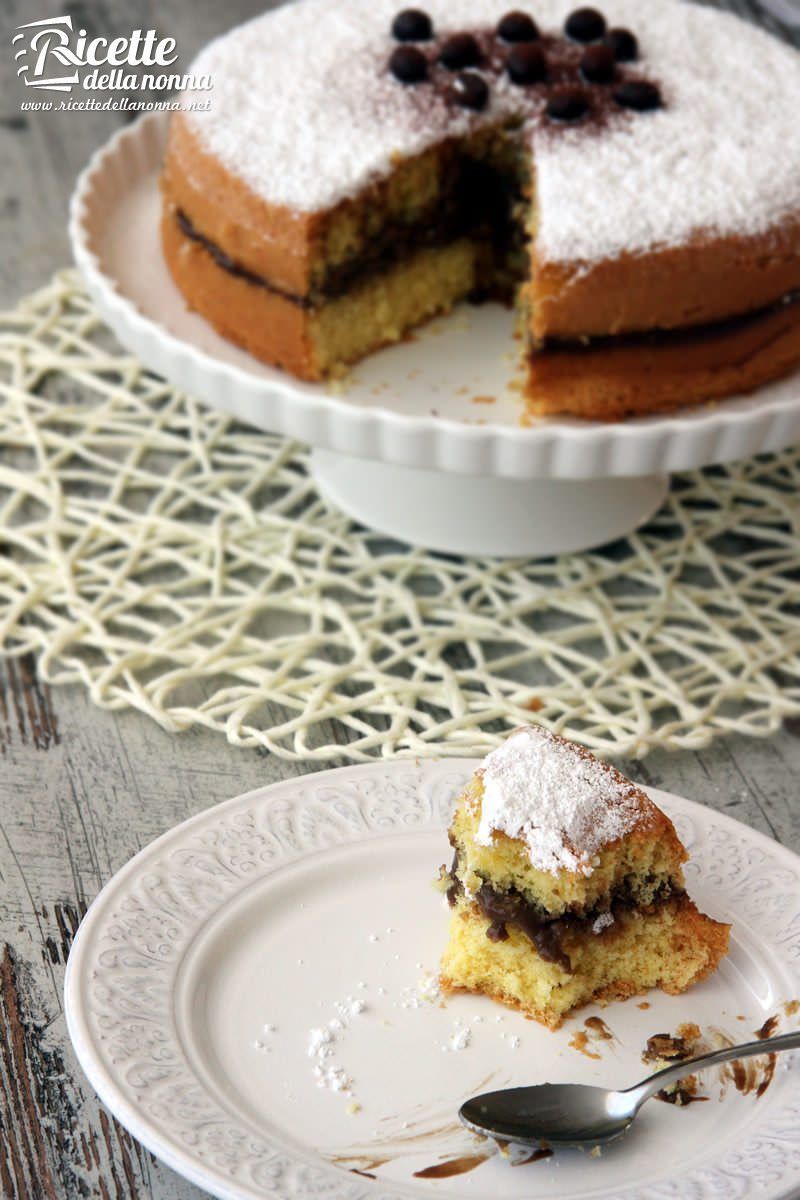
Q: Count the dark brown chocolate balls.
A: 11